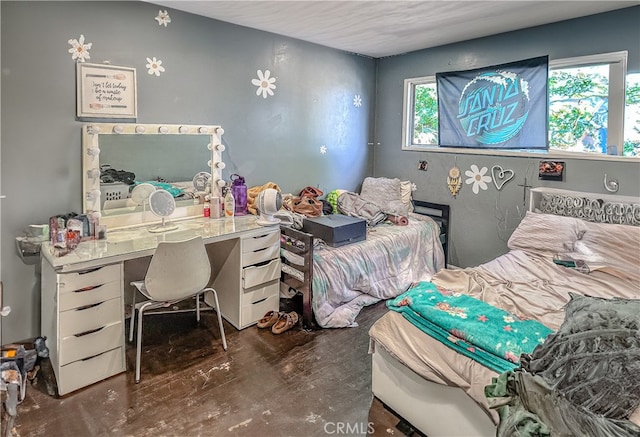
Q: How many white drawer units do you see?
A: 2